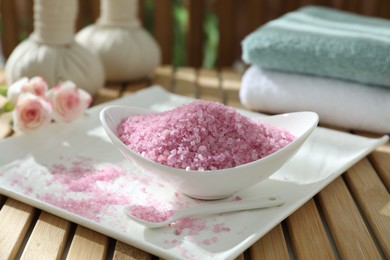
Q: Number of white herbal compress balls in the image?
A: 2